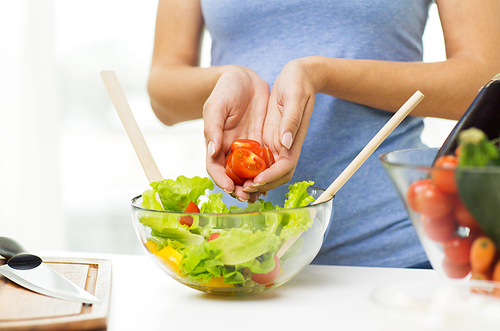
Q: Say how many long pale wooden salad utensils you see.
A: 2